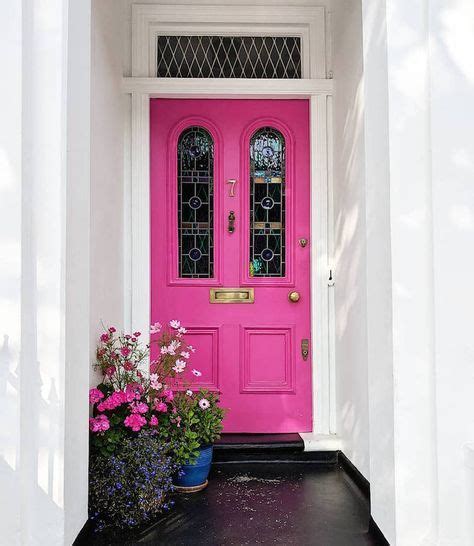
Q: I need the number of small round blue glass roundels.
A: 6